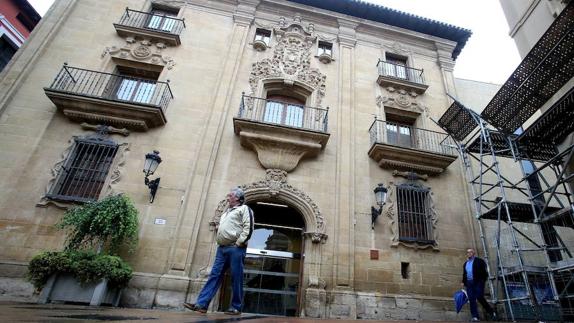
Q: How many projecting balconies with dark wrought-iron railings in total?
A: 5